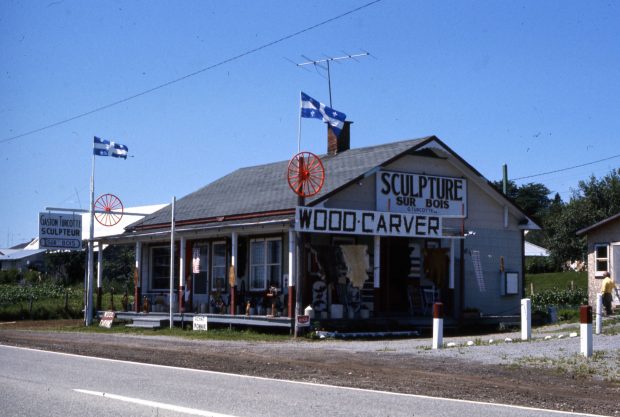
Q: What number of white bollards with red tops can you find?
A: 2